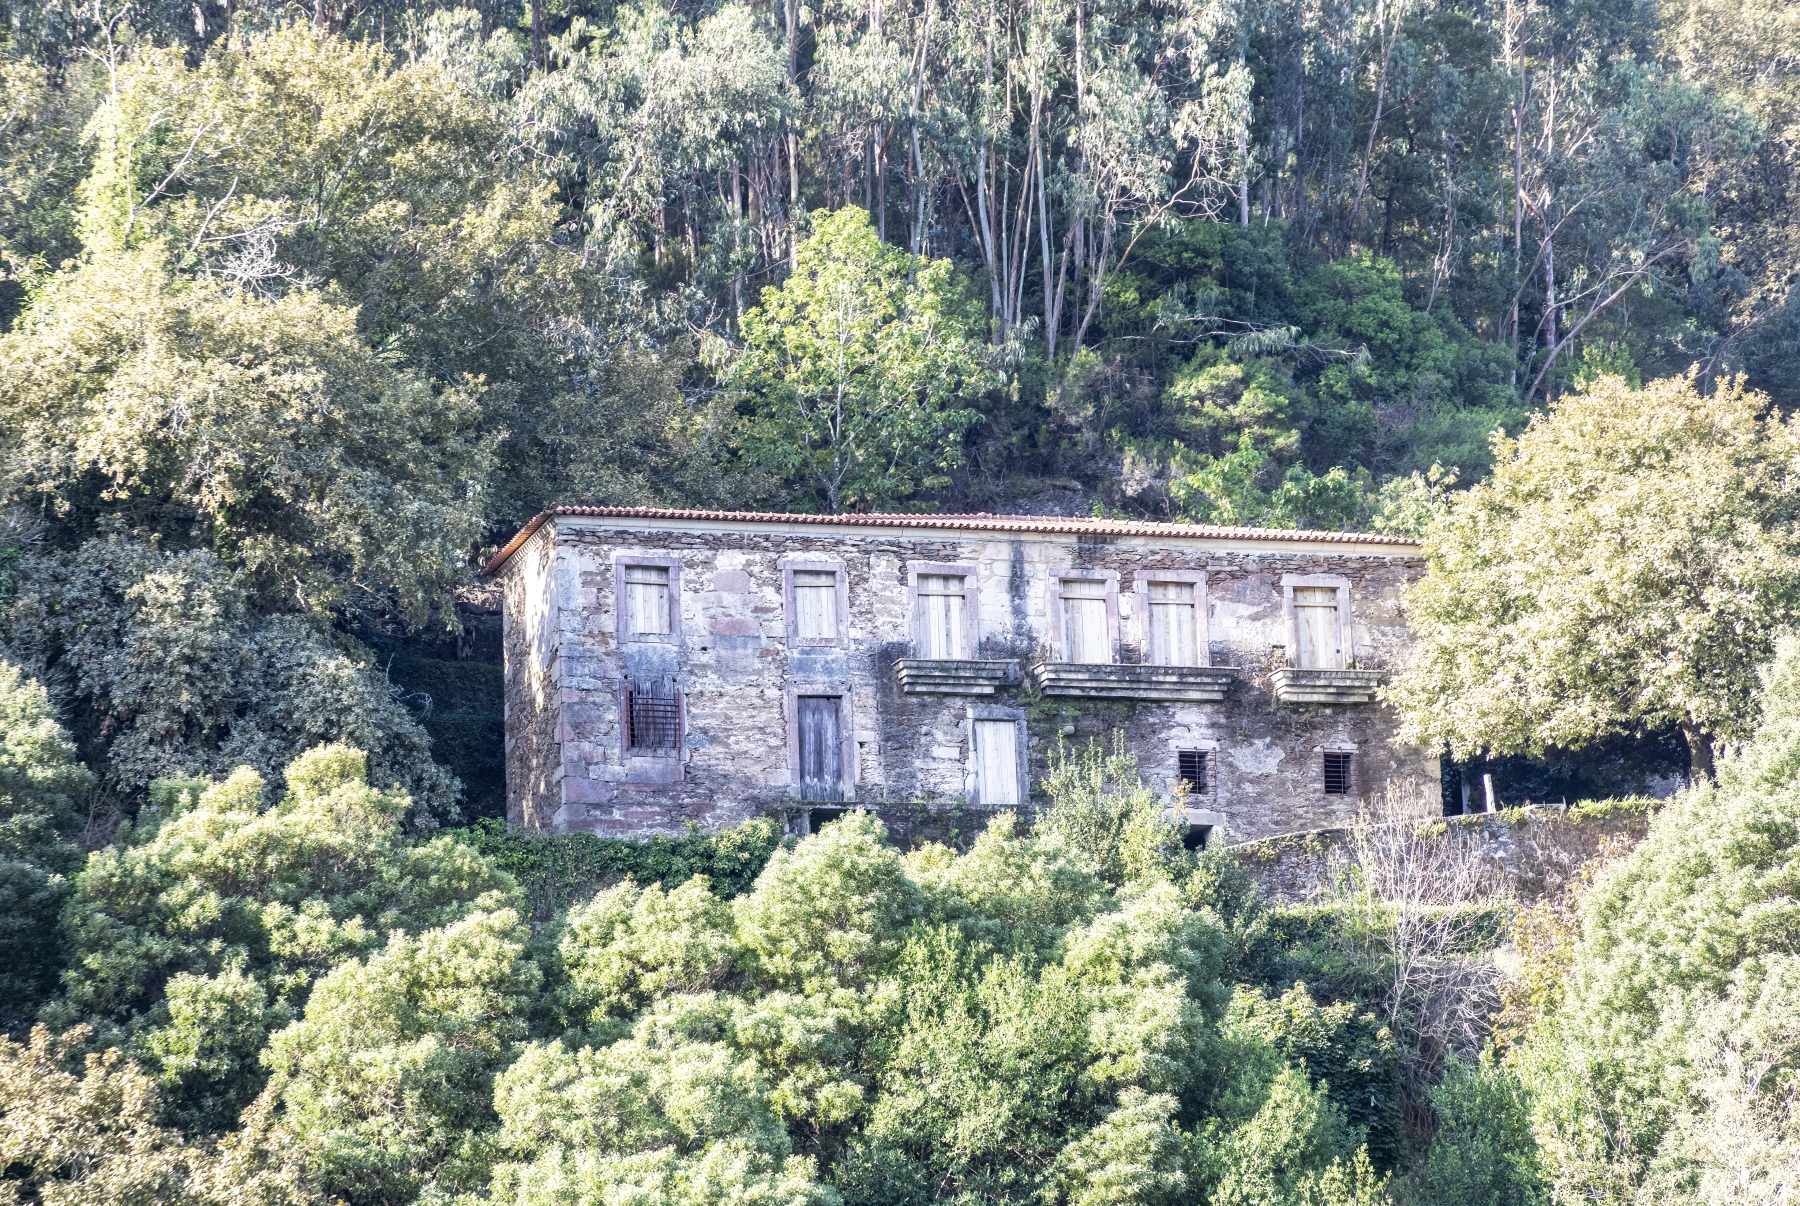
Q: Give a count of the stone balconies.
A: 3